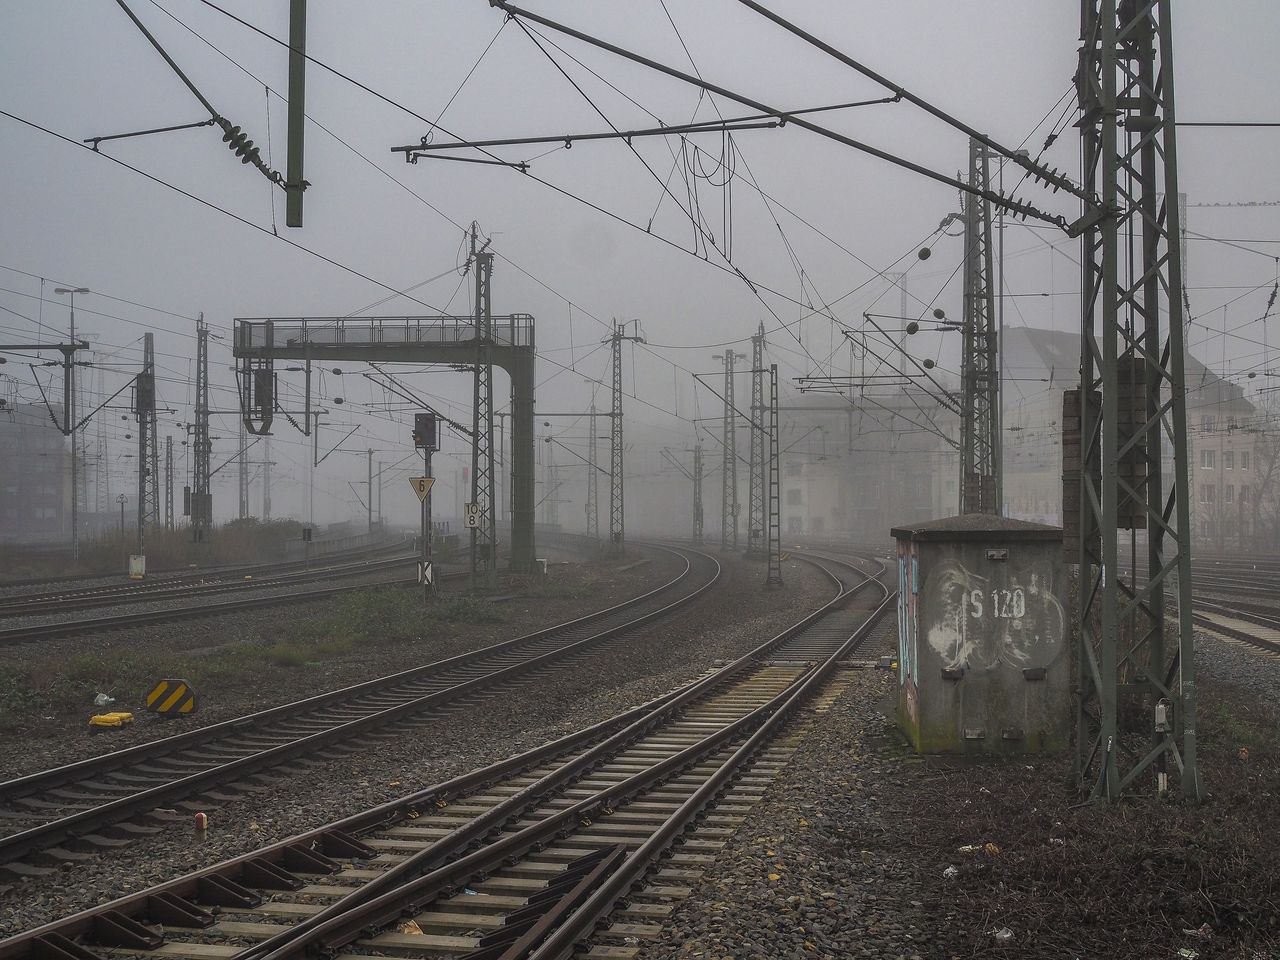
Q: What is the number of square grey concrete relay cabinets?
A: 1